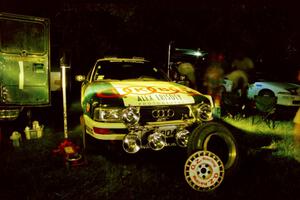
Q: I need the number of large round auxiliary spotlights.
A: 5